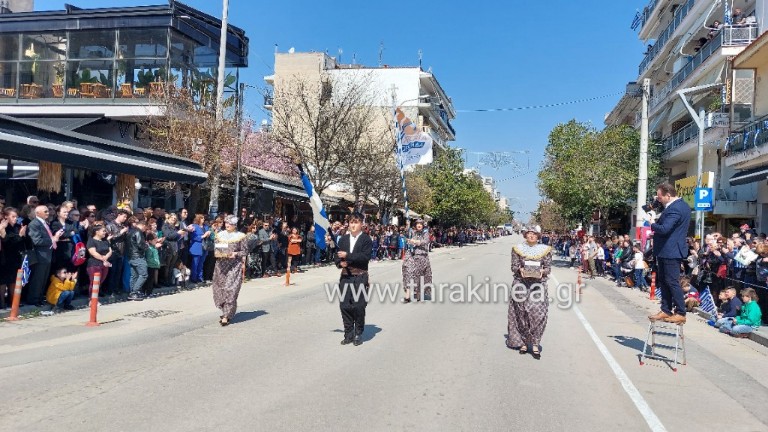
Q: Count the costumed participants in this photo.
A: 4